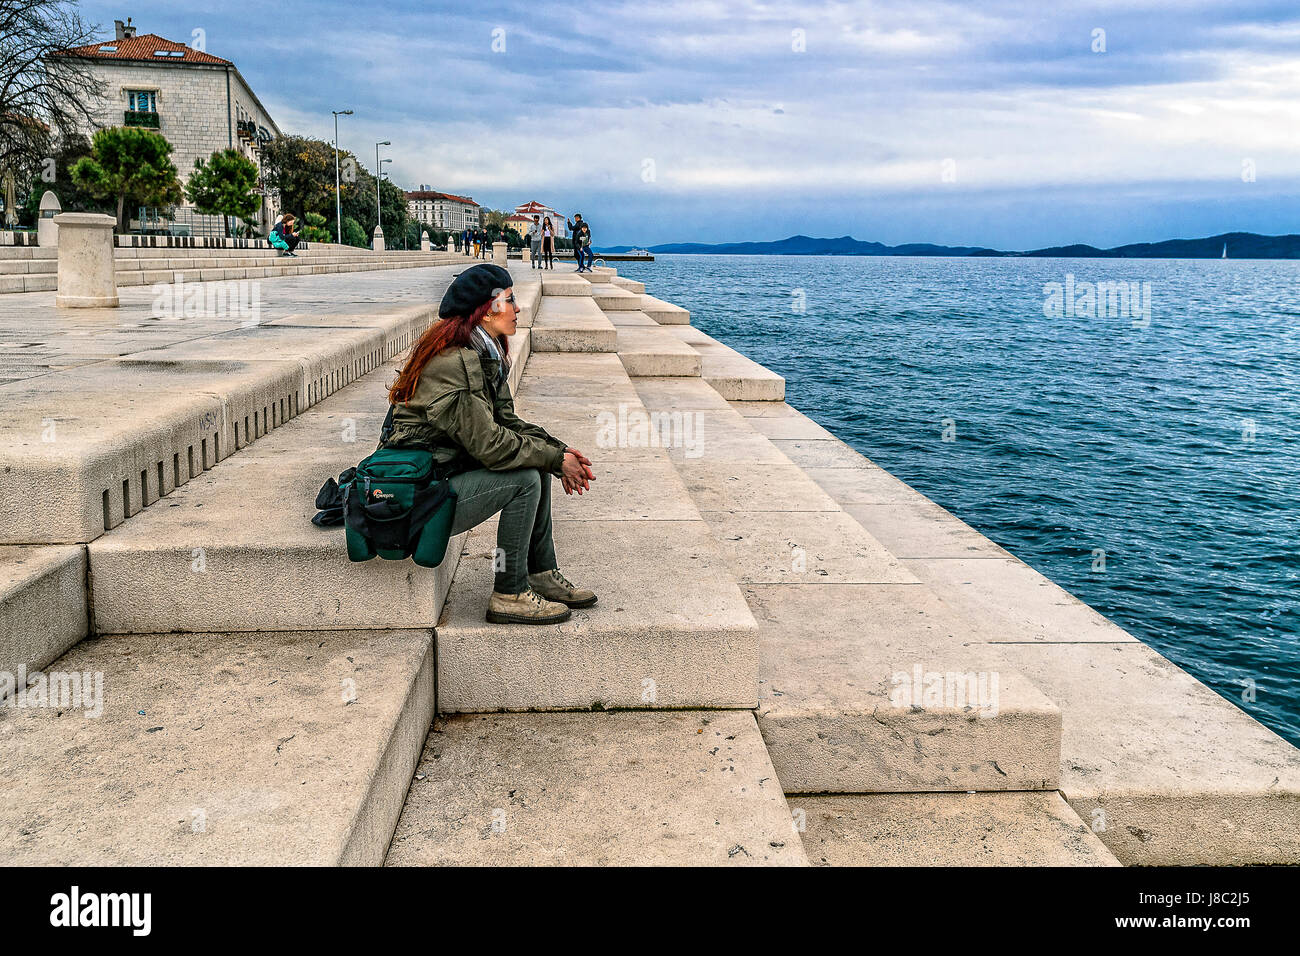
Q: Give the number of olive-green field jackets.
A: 1